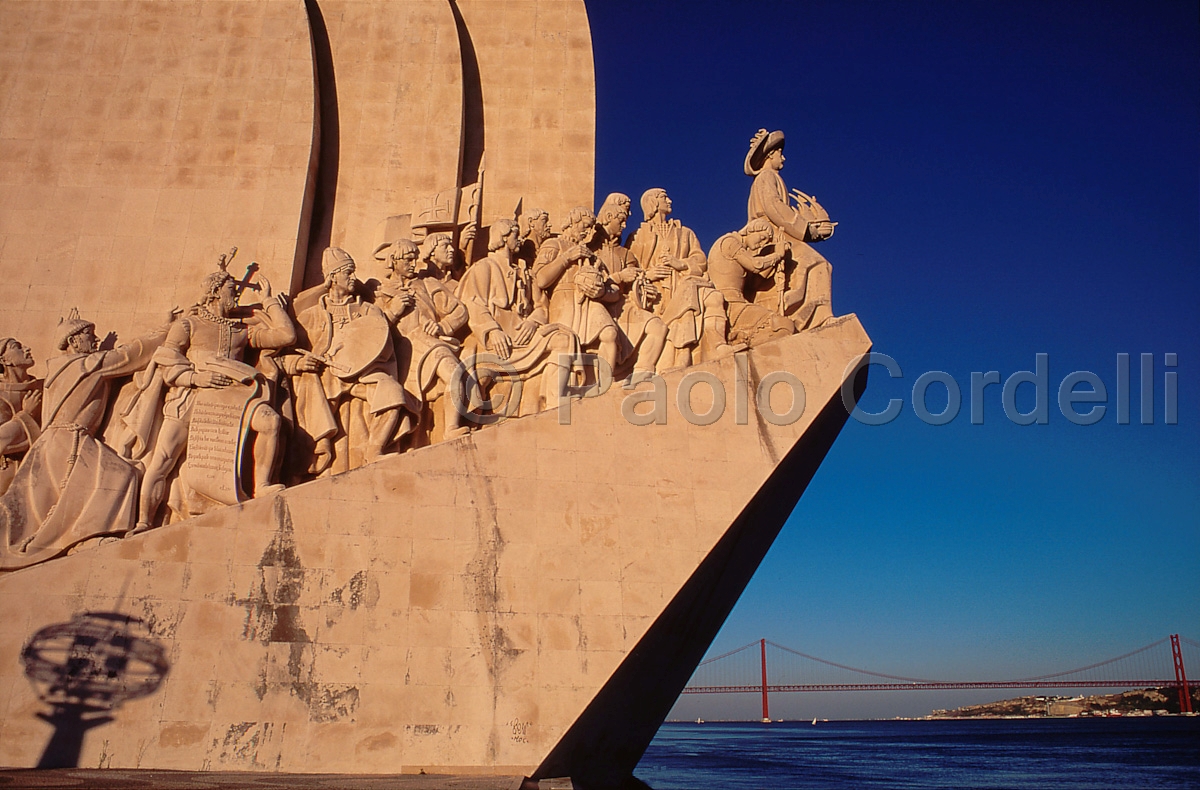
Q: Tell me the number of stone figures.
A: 14